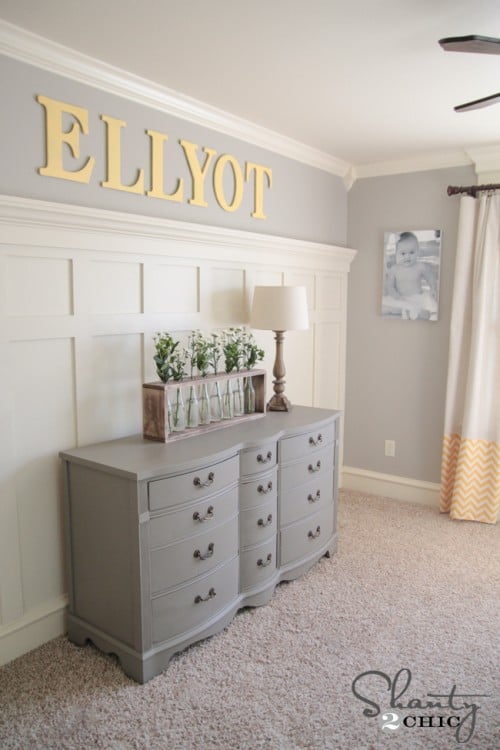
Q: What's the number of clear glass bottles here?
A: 8